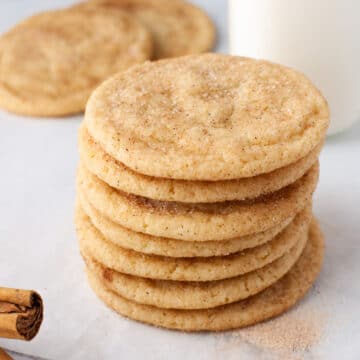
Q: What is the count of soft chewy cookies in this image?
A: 9